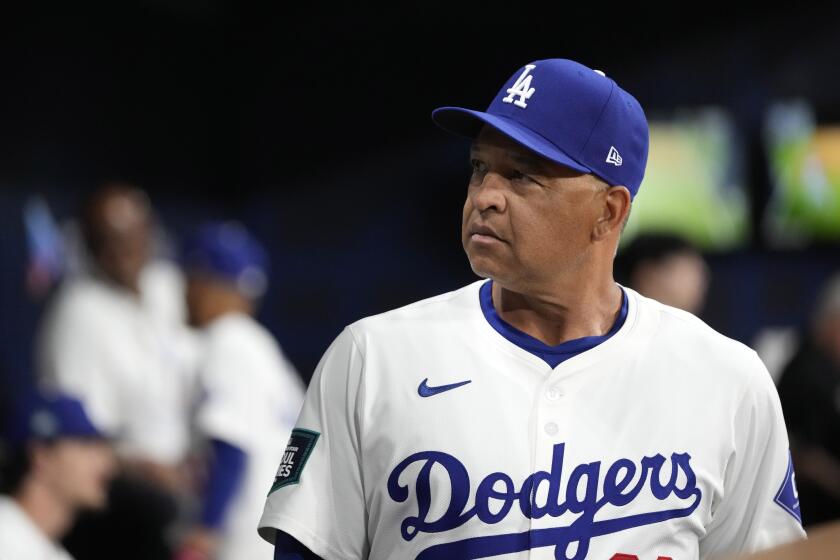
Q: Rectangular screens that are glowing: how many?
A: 2